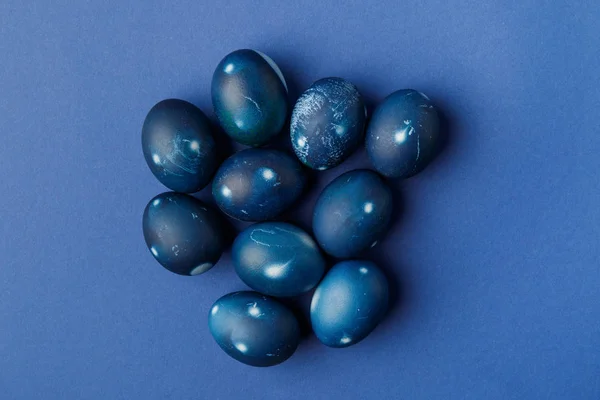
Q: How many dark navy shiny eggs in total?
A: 10